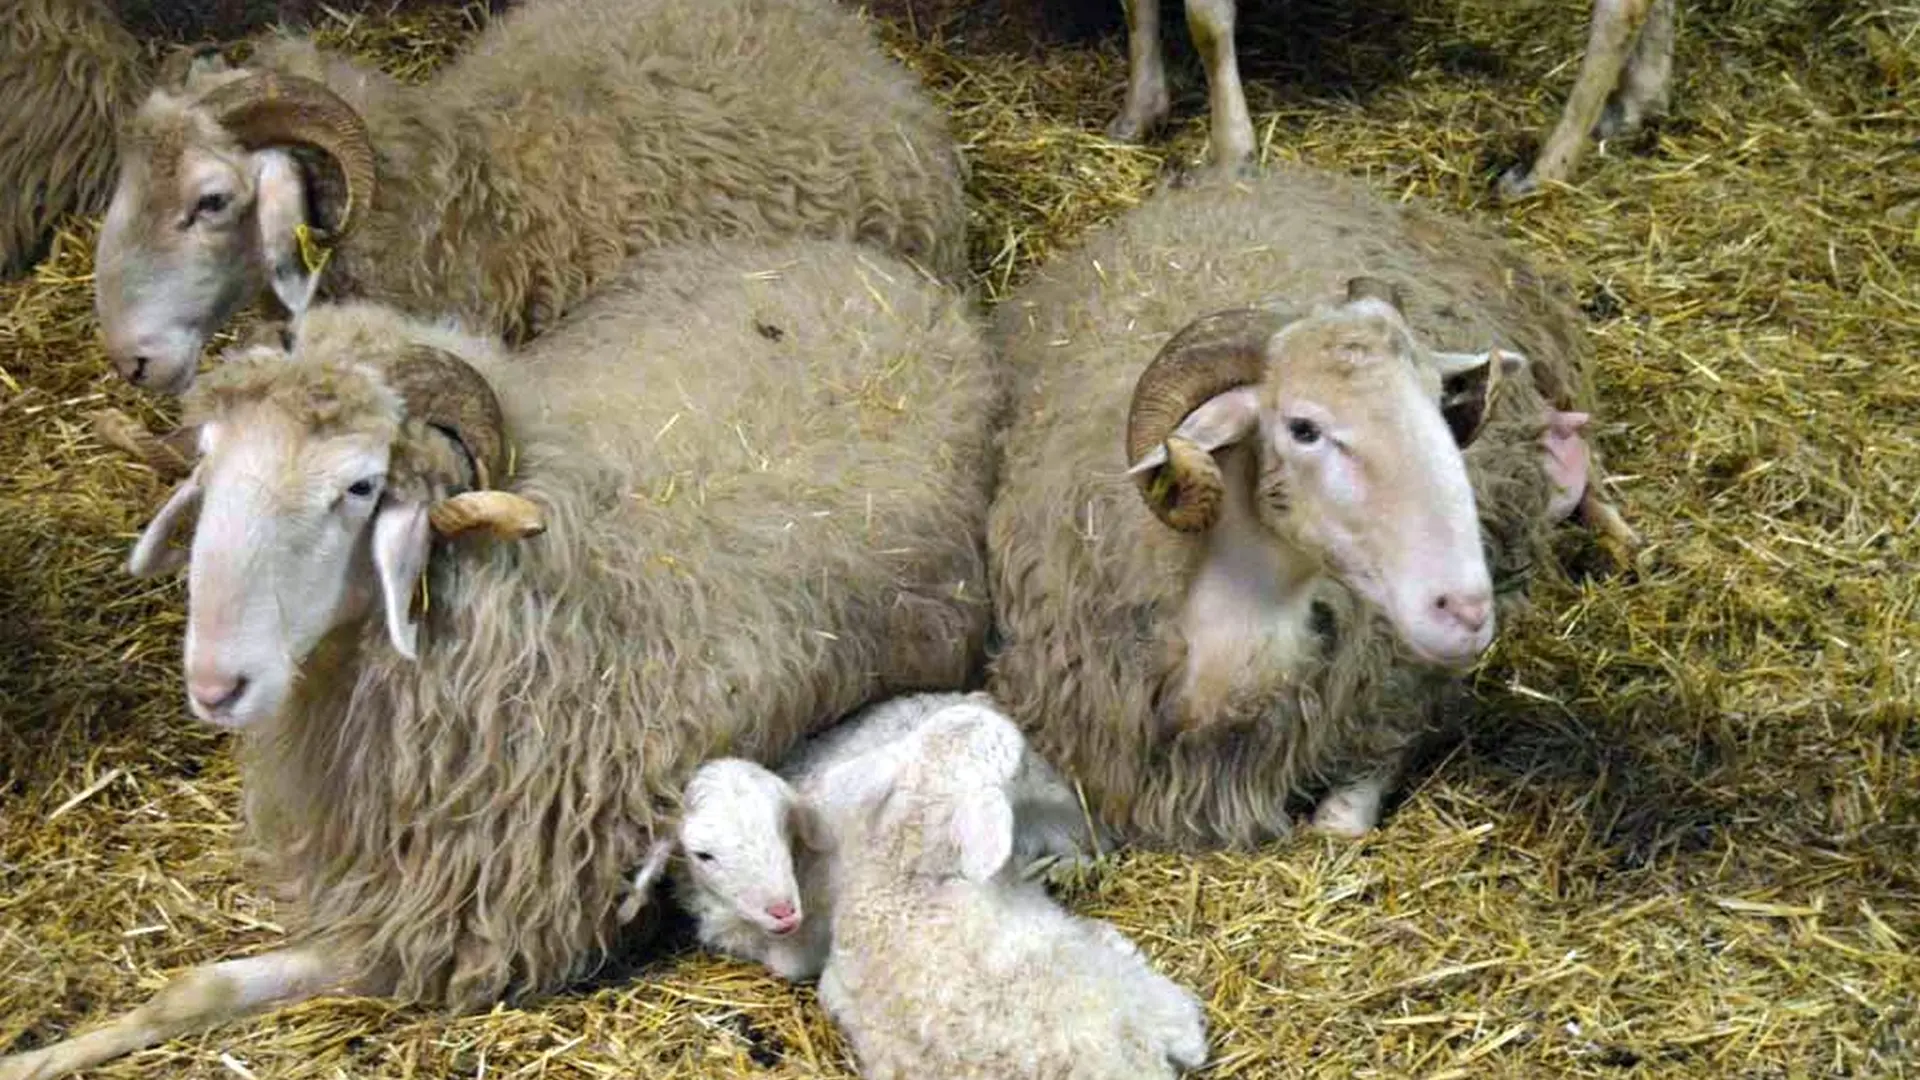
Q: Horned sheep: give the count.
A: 3